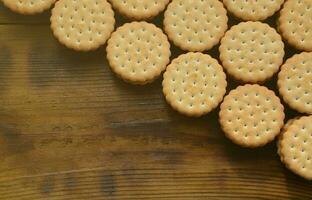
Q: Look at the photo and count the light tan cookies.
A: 12